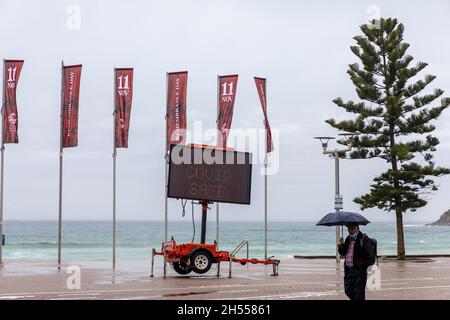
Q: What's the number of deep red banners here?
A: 6